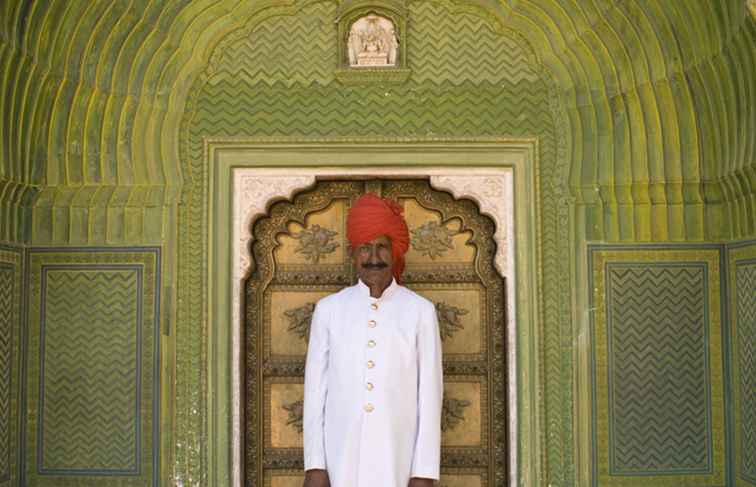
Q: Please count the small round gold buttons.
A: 6